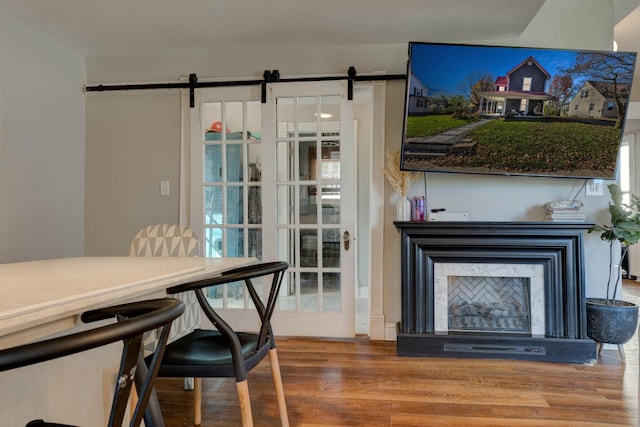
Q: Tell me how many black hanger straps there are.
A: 3